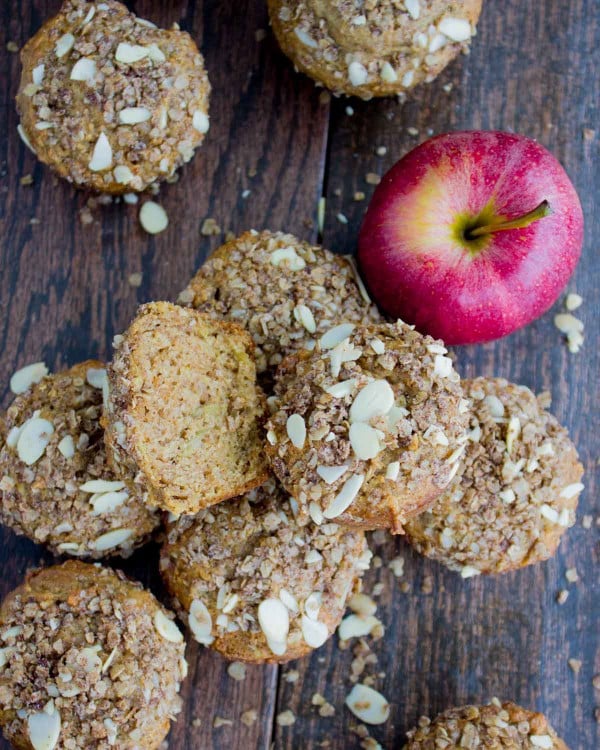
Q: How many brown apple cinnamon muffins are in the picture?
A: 10